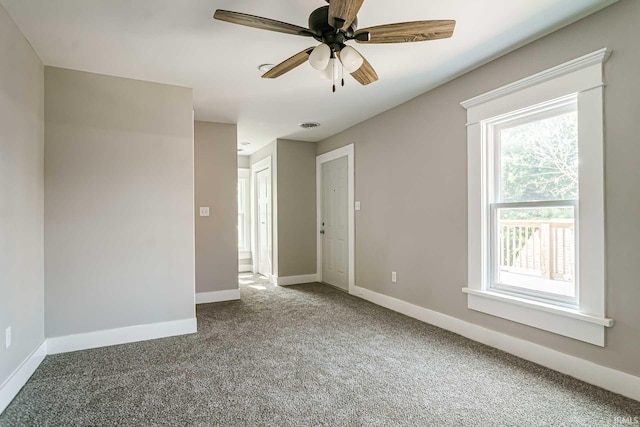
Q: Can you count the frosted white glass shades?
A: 3